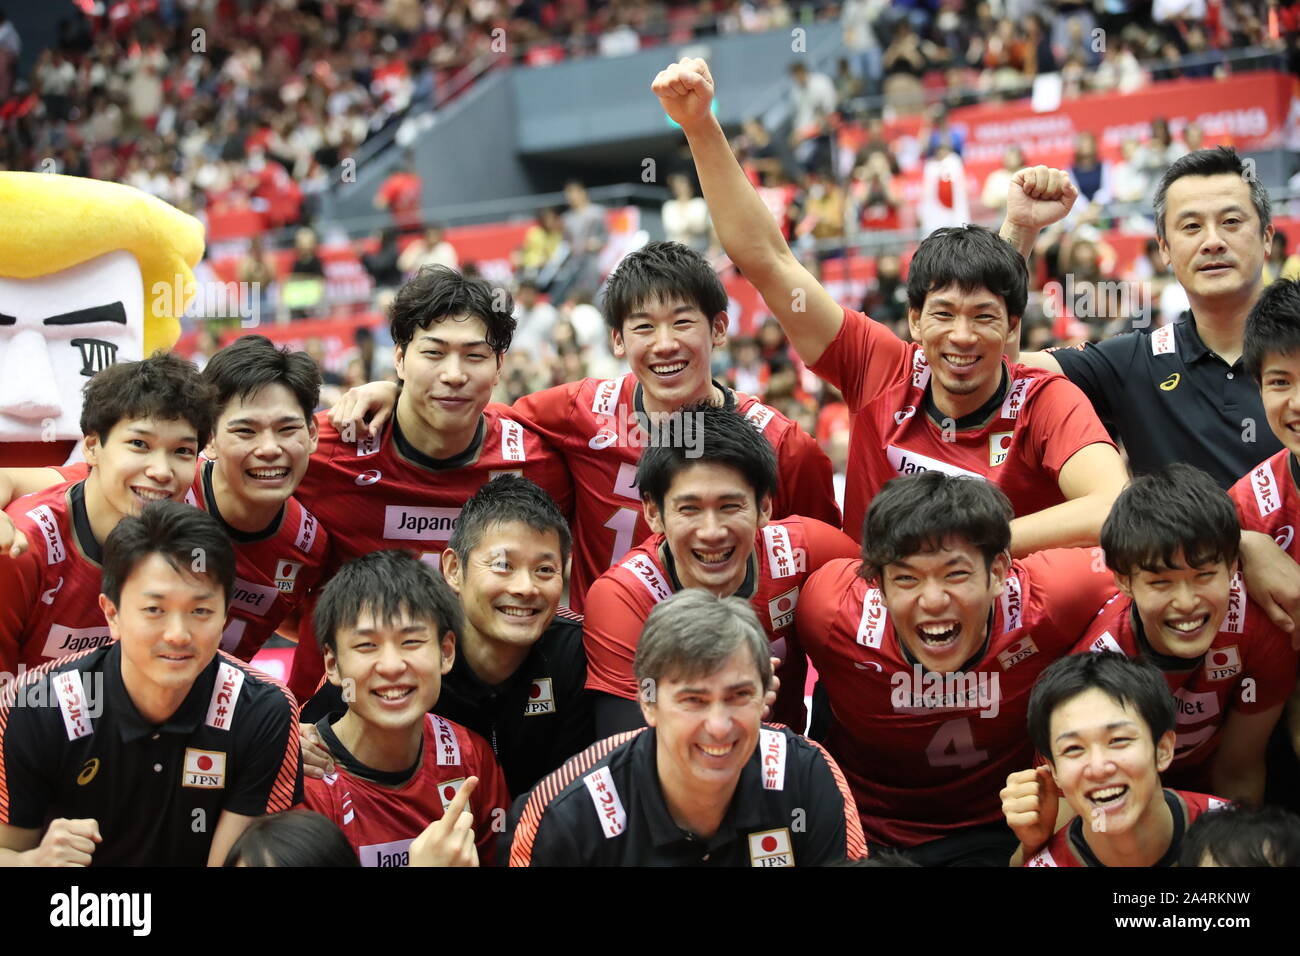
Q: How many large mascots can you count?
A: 1